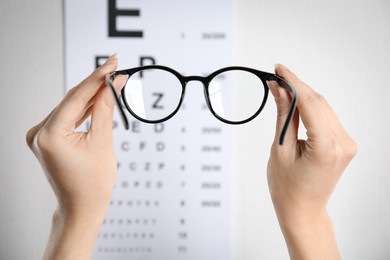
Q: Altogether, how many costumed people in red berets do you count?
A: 0